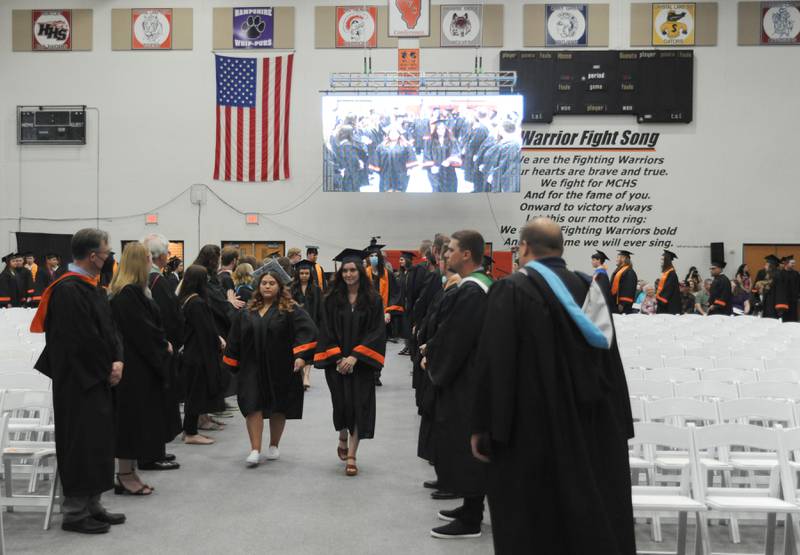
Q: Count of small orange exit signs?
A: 2